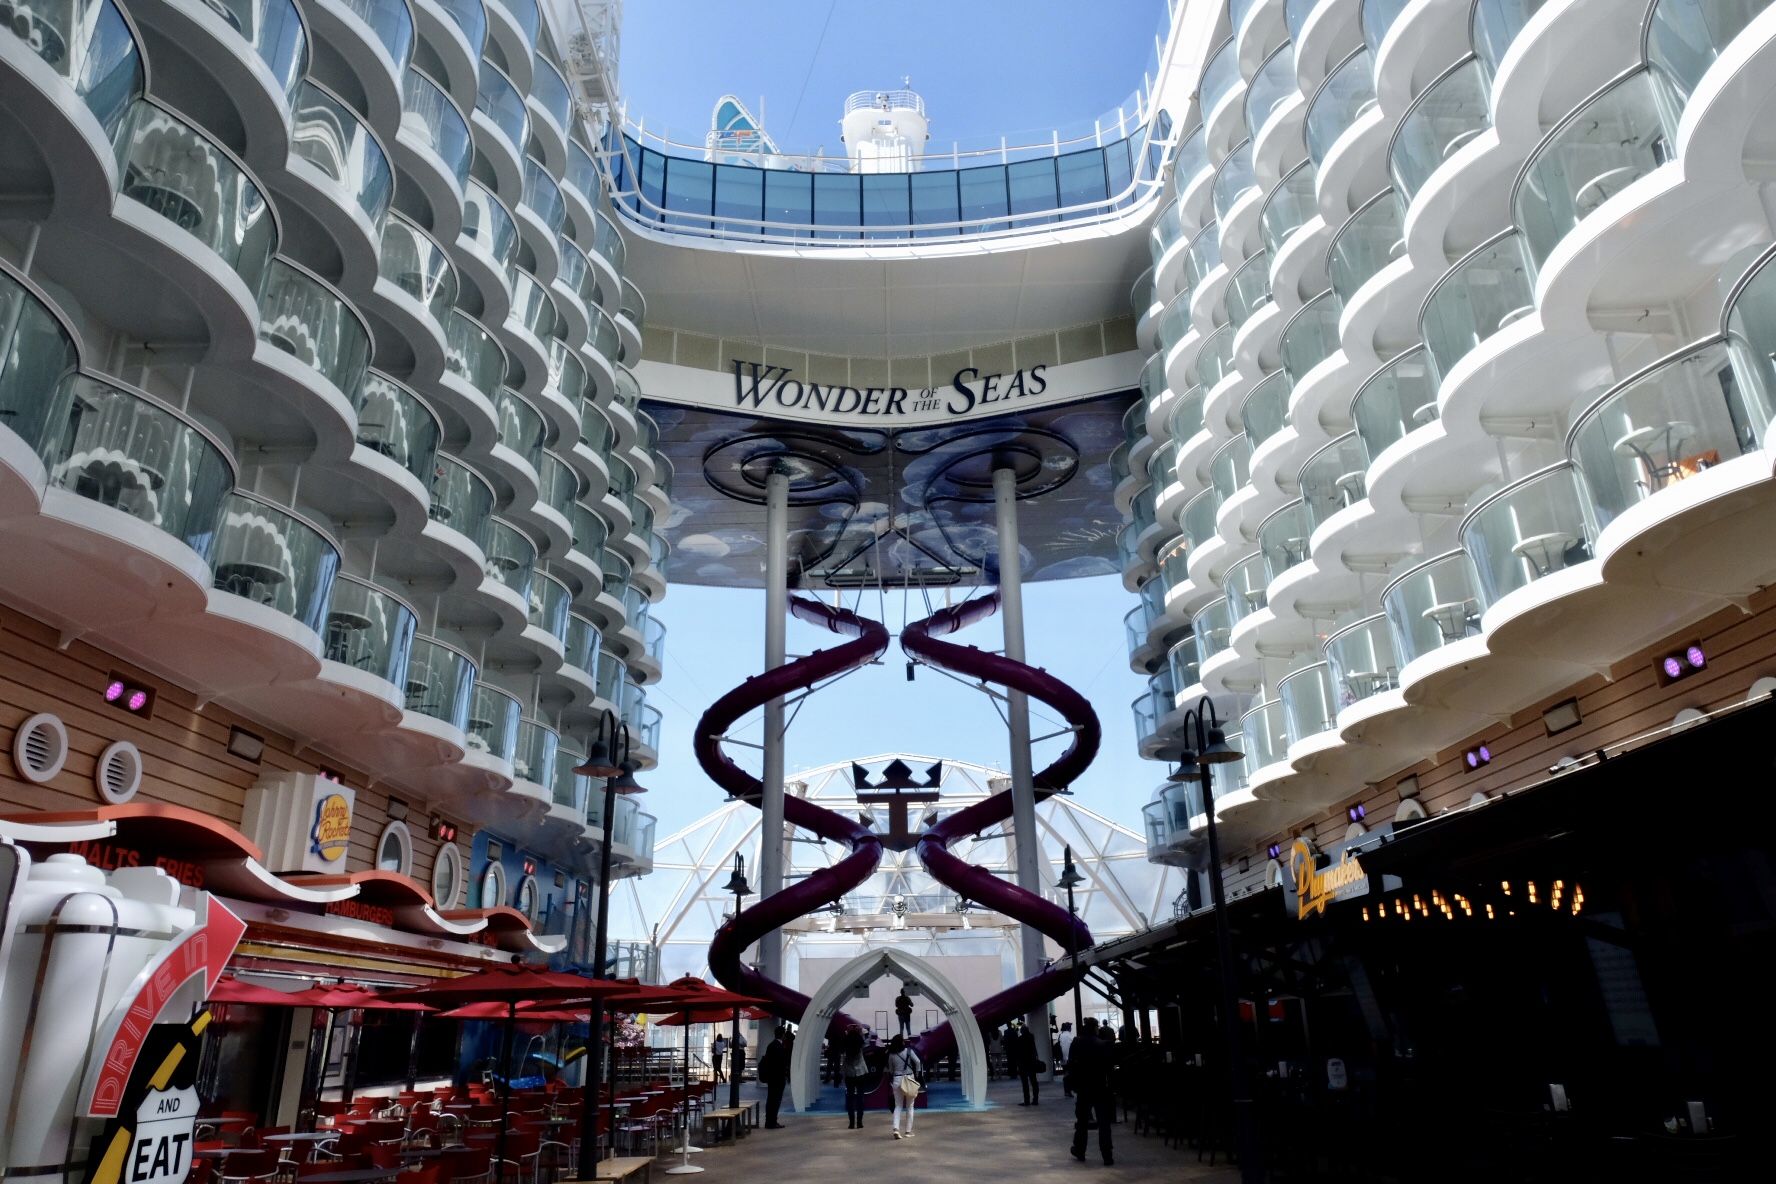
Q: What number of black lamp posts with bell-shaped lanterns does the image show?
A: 4